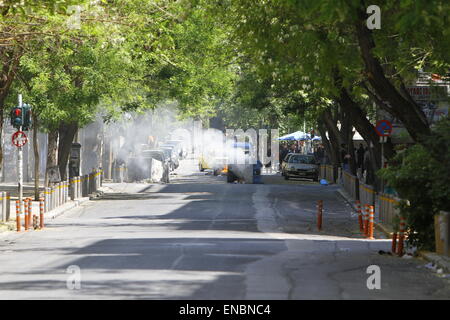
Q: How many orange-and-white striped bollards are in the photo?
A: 10